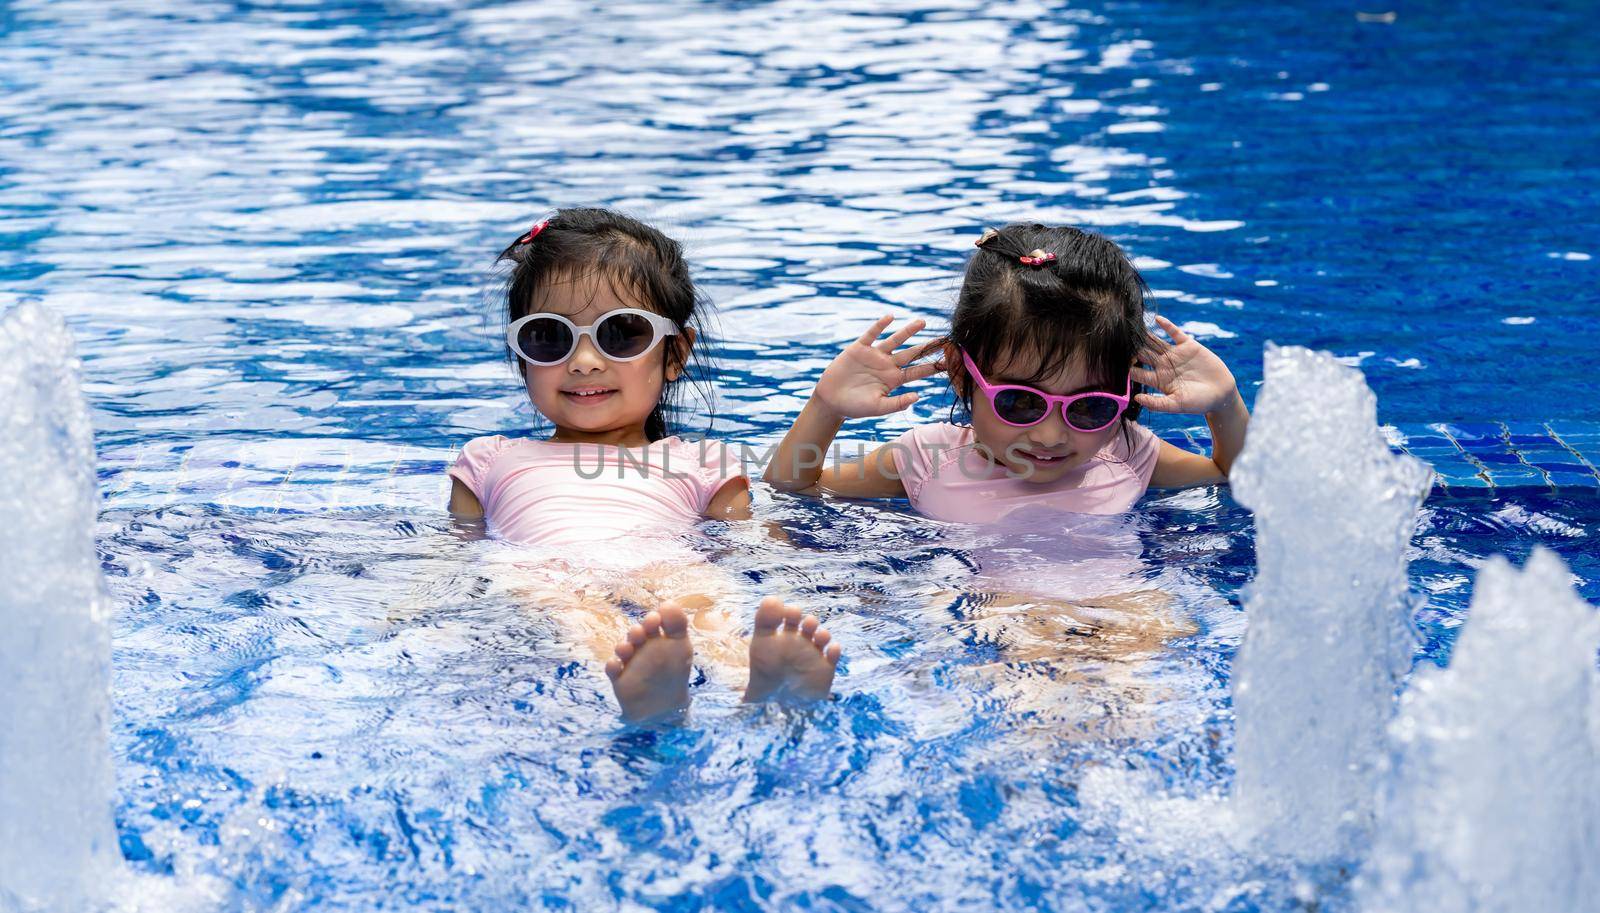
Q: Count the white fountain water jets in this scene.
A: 3